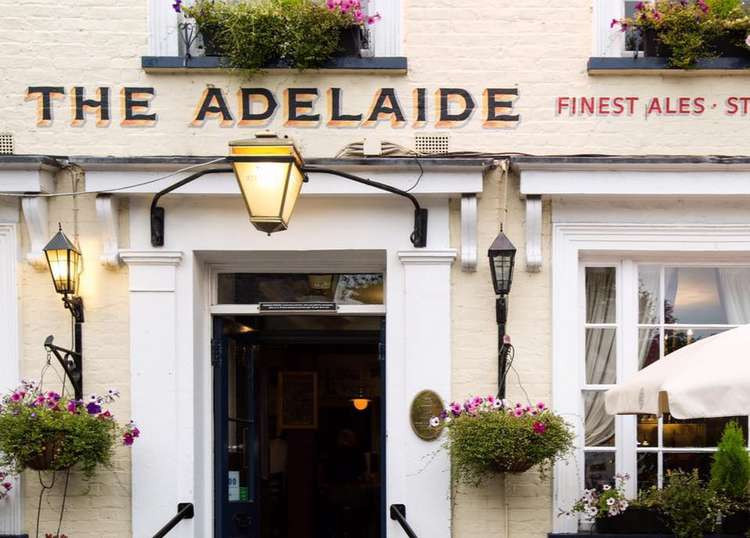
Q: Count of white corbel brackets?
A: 4